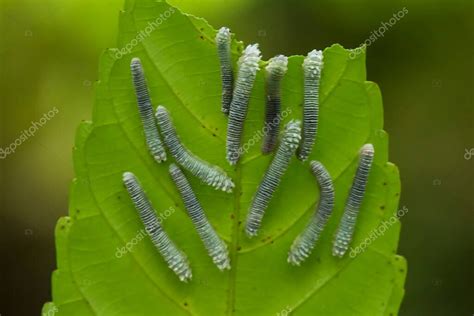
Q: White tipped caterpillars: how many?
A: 11